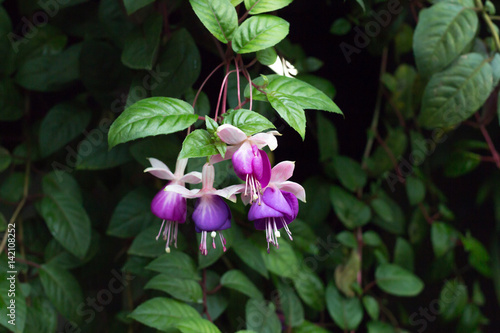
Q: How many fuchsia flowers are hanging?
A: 4